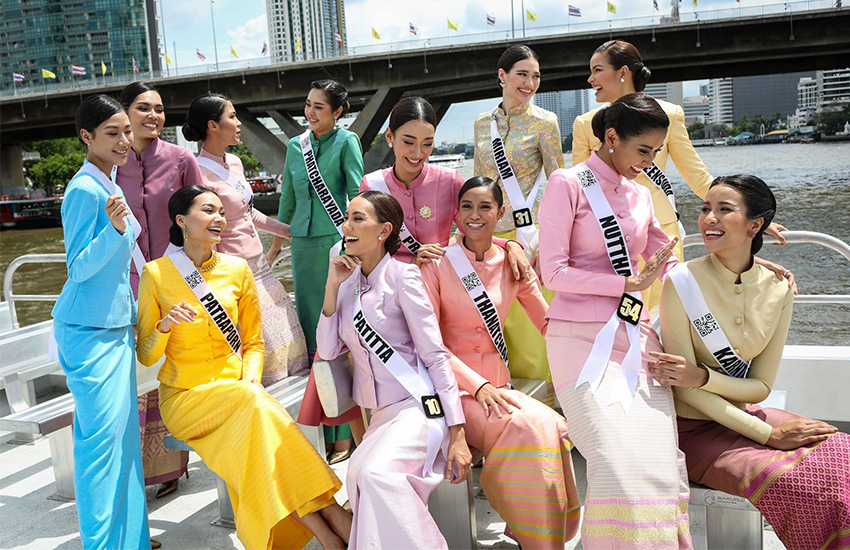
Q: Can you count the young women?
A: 12